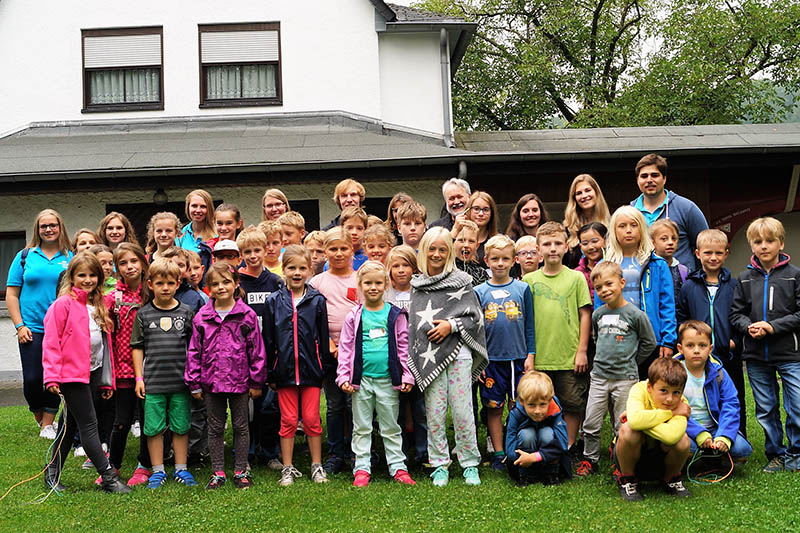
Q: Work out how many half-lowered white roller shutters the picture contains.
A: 2